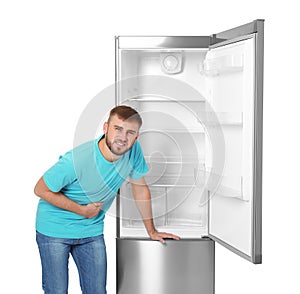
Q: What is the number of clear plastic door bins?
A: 3